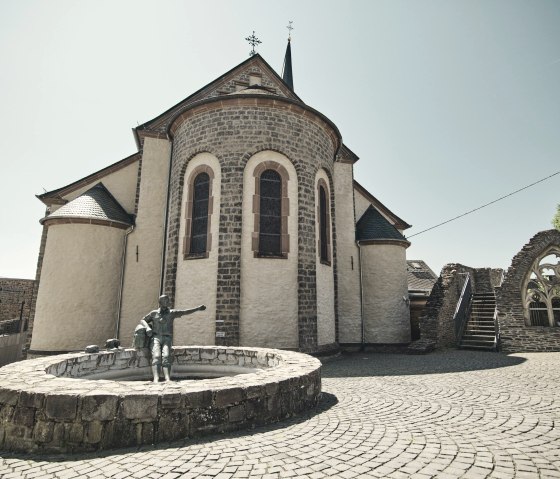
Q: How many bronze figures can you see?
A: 1